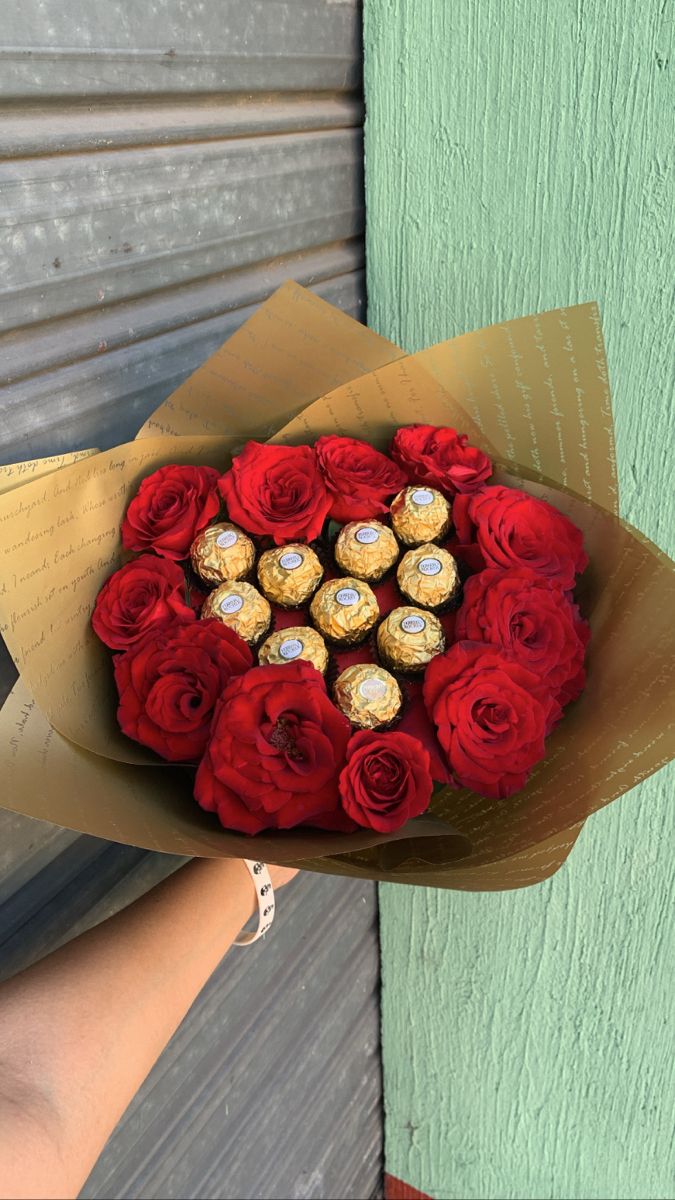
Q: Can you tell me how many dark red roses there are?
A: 11